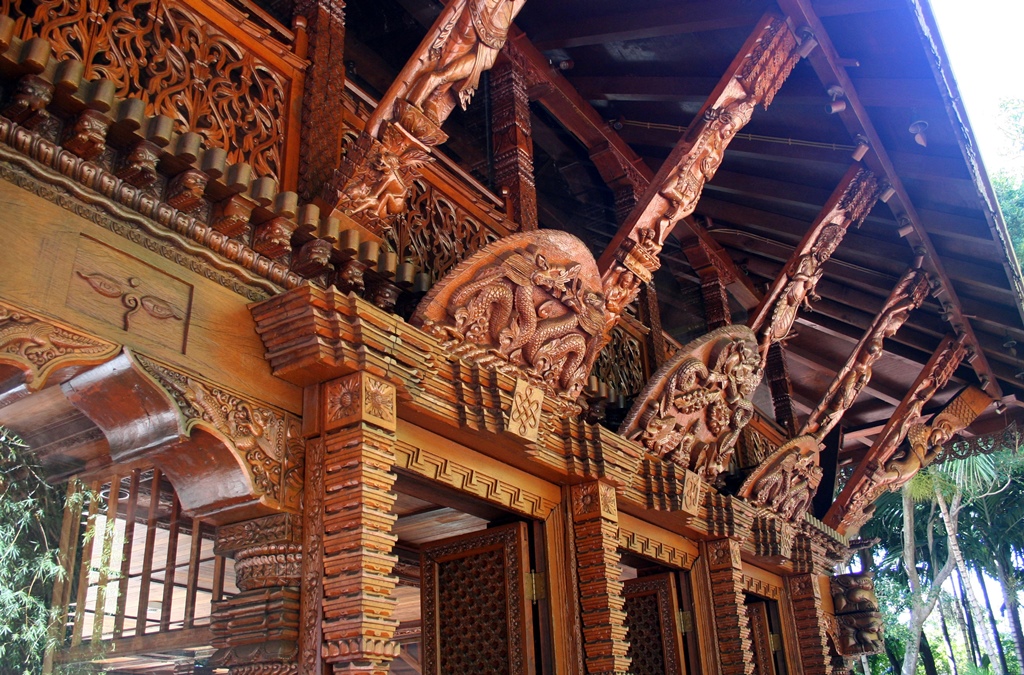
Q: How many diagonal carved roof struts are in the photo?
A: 6